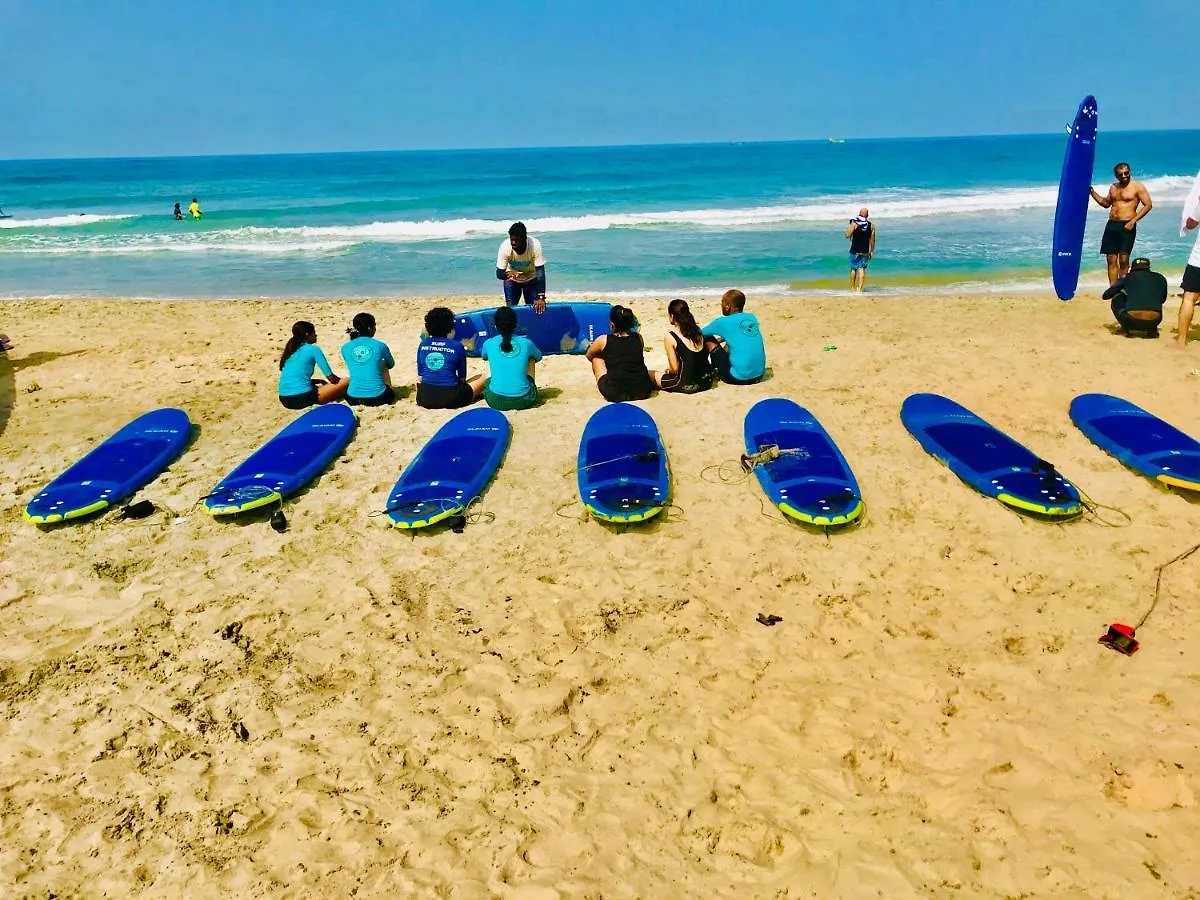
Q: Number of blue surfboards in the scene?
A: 9